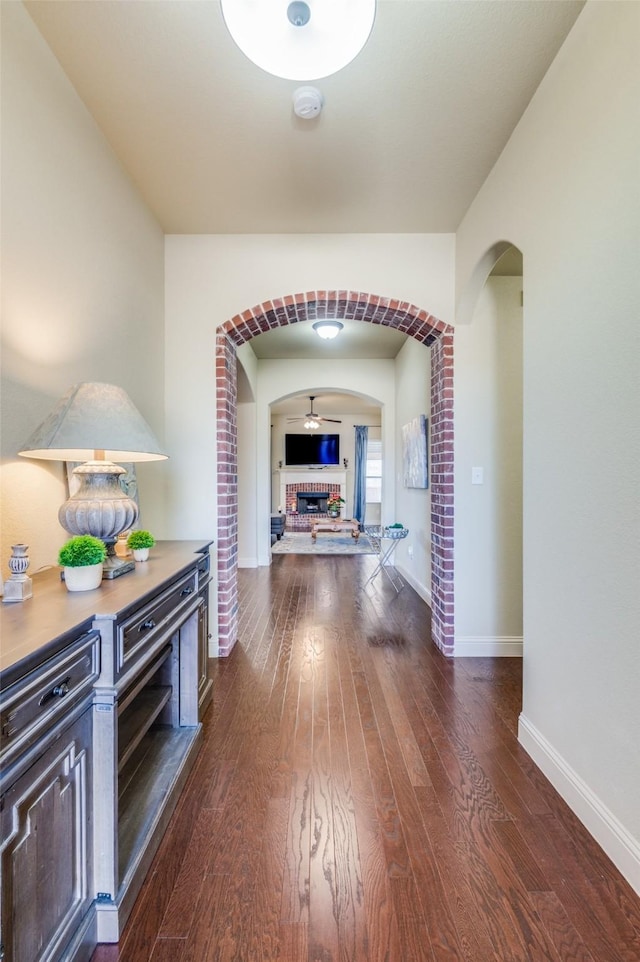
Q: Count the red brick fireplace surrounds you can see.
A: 1